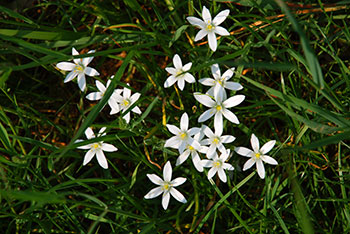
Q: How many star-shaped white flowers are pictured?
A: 14